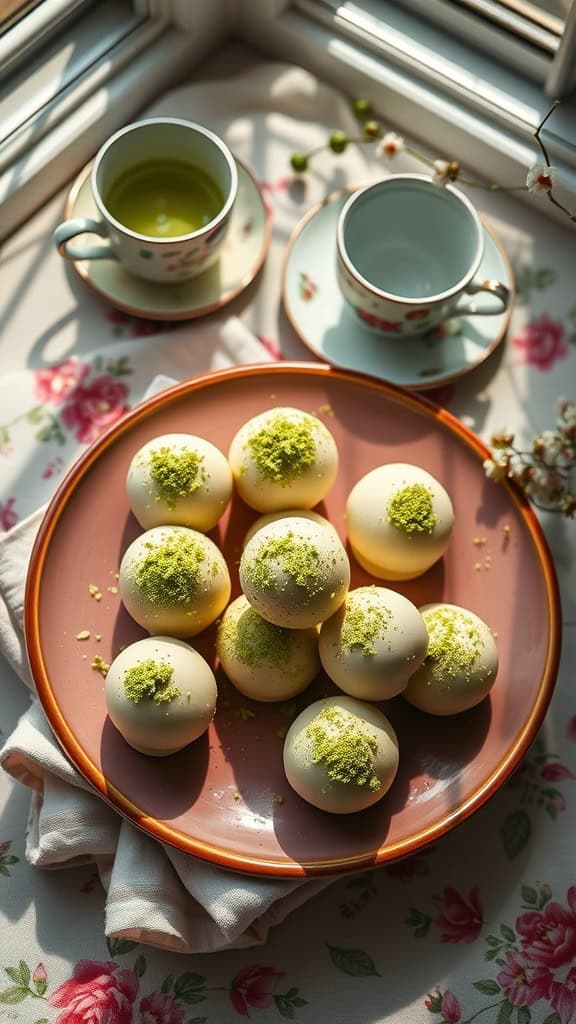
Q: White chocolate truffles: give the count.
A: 11